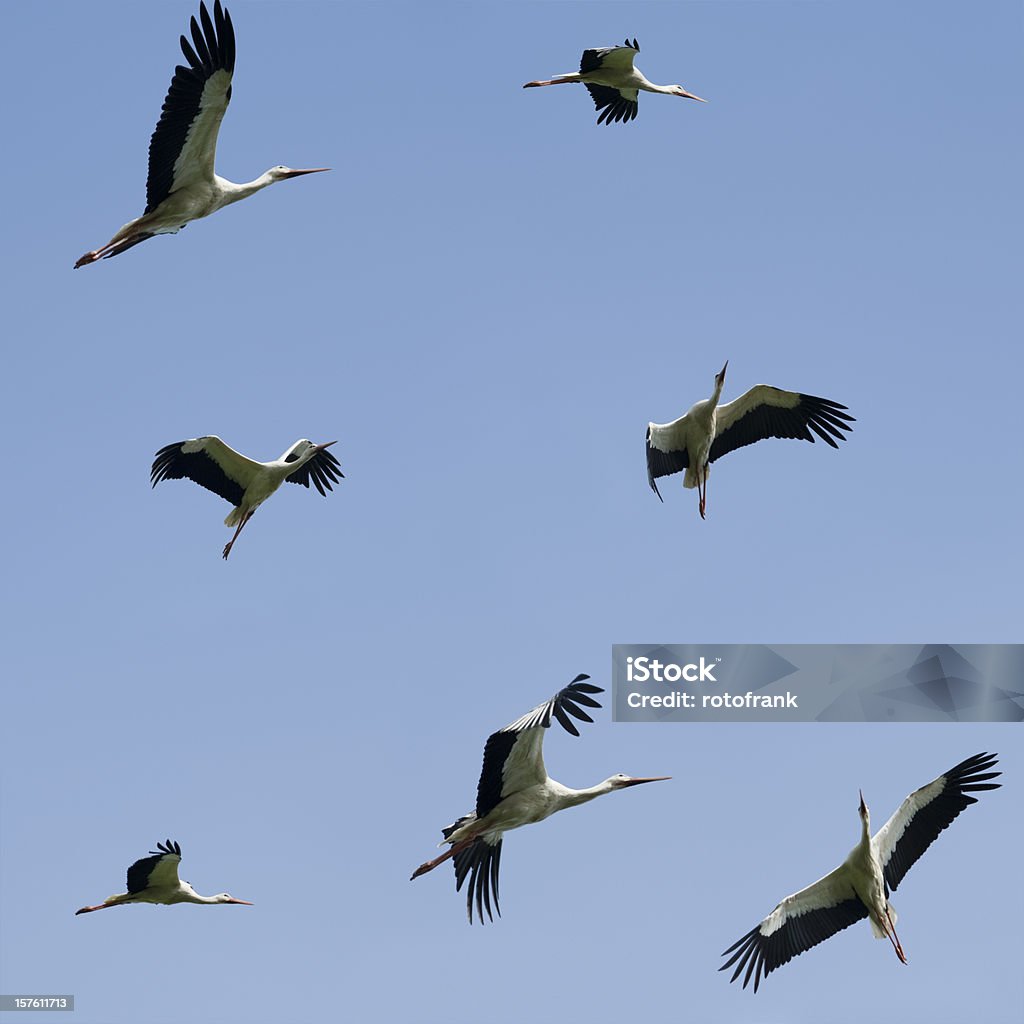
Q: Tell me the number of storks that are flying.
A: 7